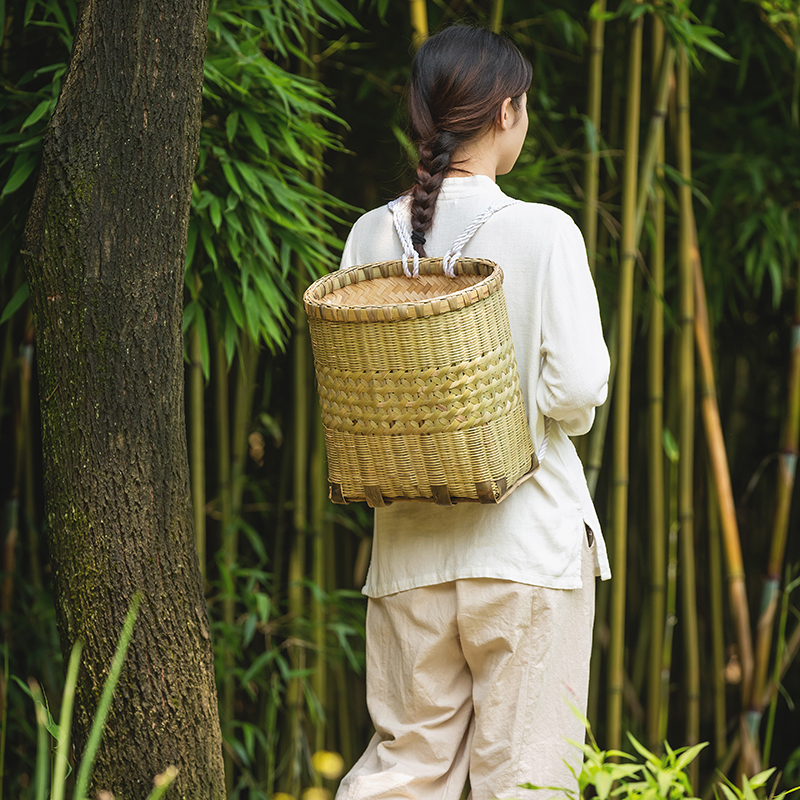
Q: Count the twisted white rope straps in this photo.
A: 2